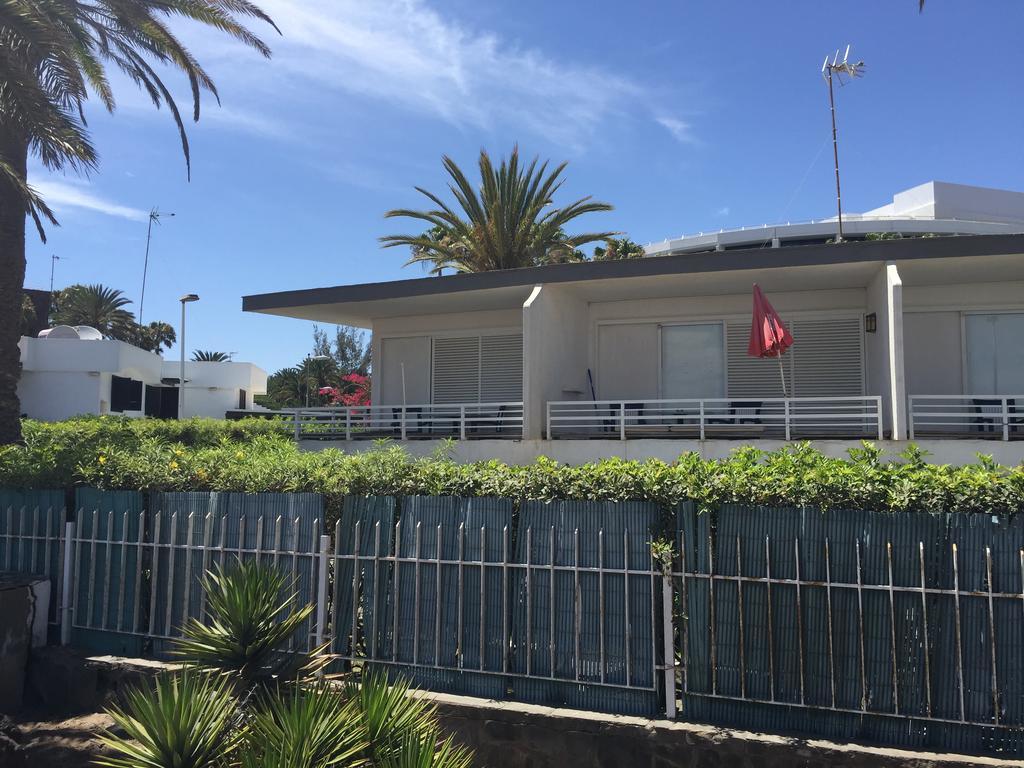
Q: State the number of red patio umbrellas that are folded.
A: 1